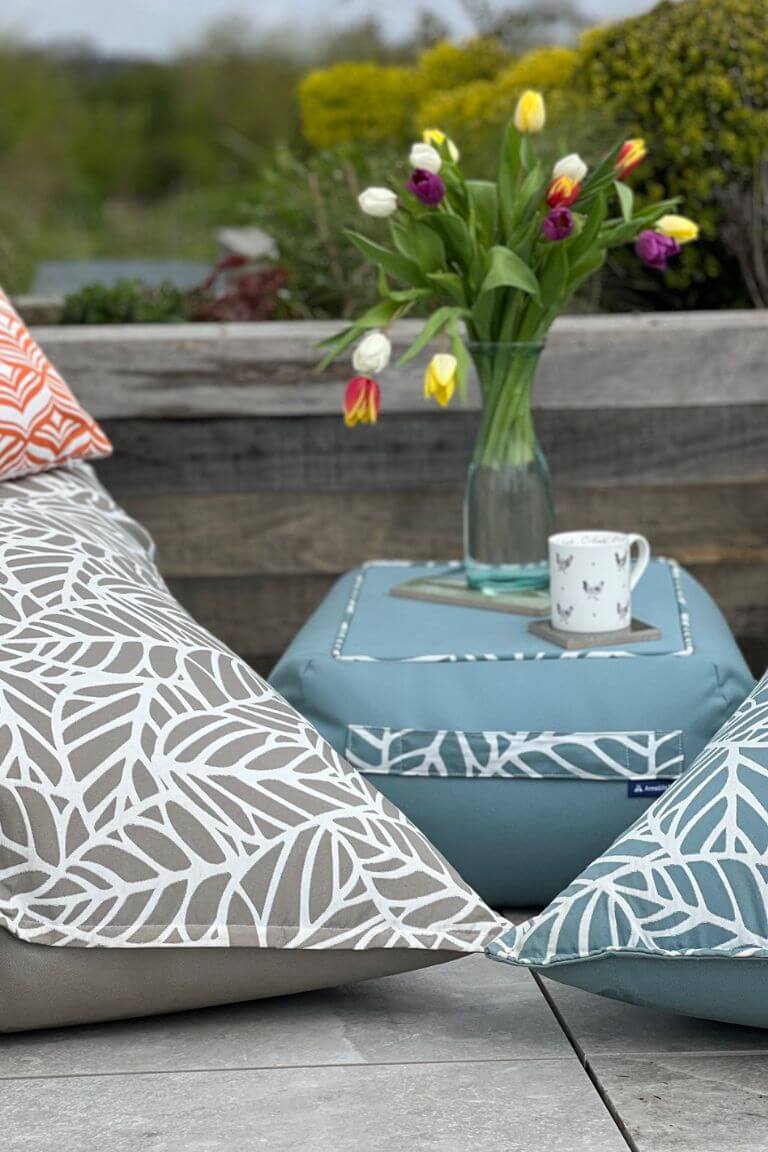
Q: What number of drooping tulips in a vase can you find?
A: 3